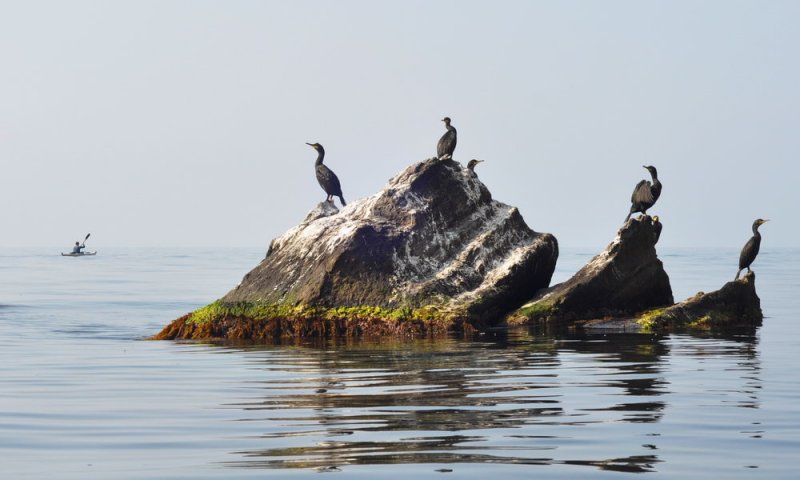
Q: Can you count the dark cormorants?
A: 5